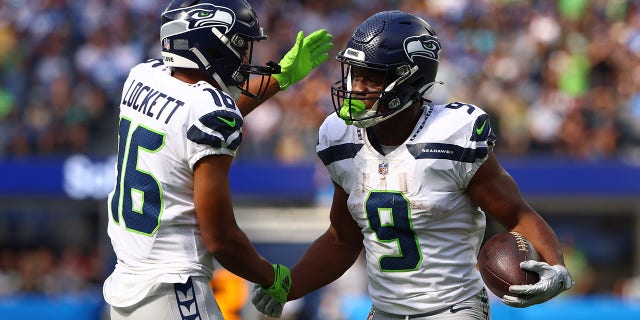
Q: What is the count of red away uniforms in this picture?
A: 0